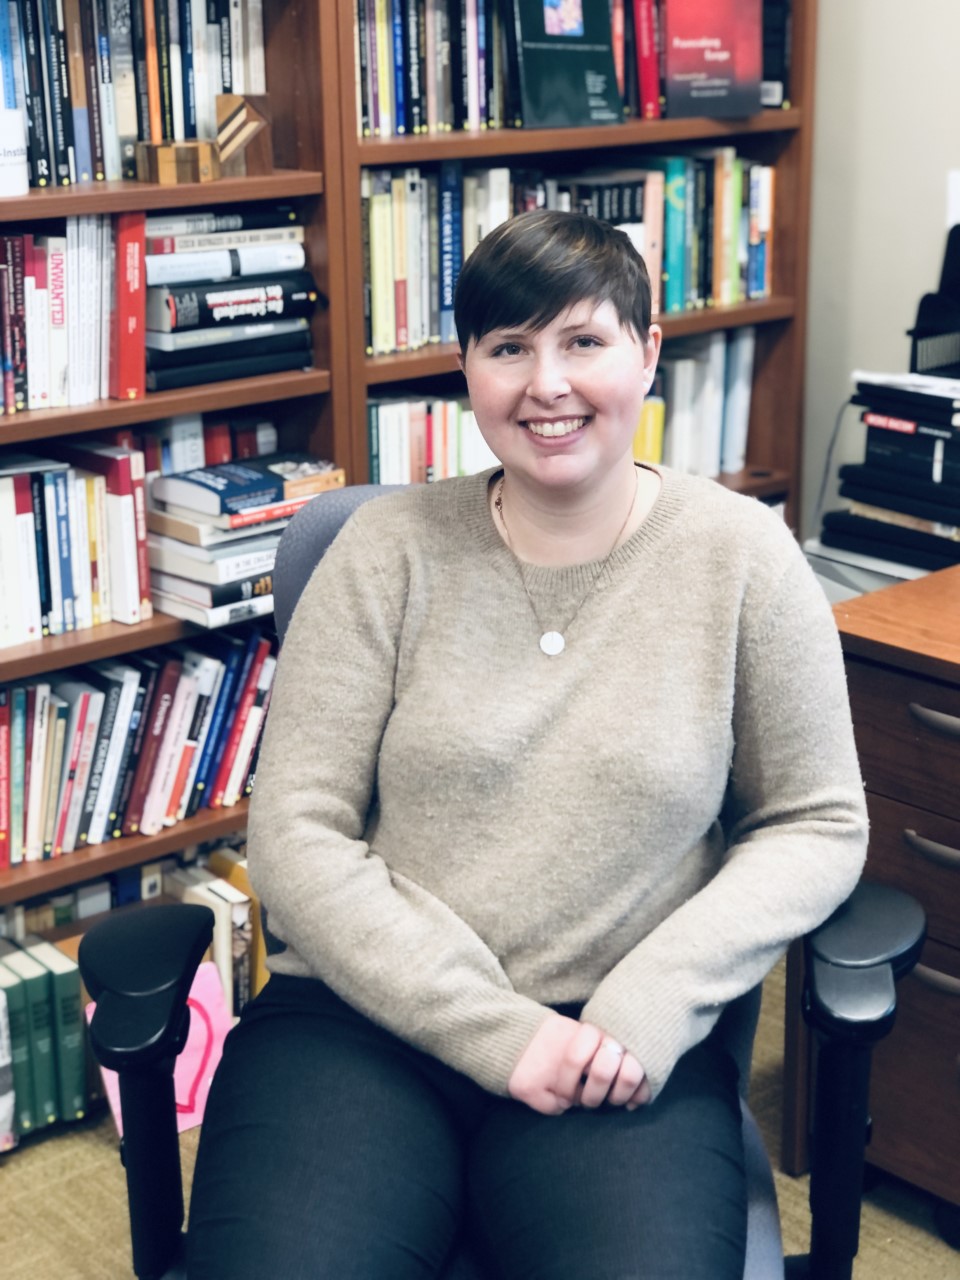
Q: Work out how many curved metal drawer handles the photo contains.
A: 3